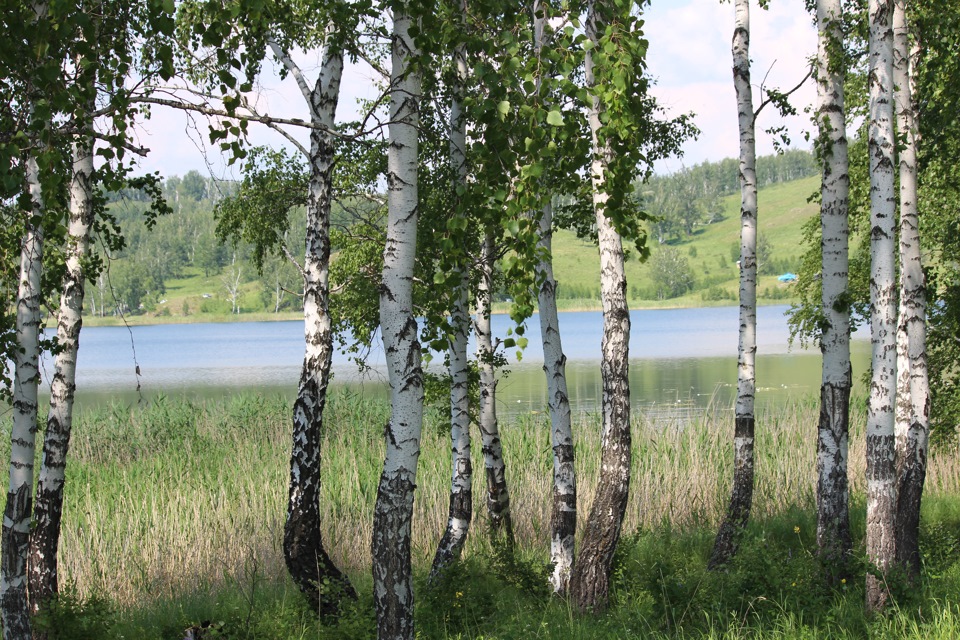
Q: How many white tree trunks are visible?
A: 12